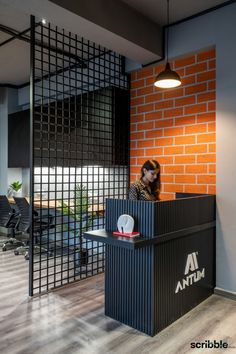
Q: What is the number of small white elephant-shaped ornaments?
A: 1